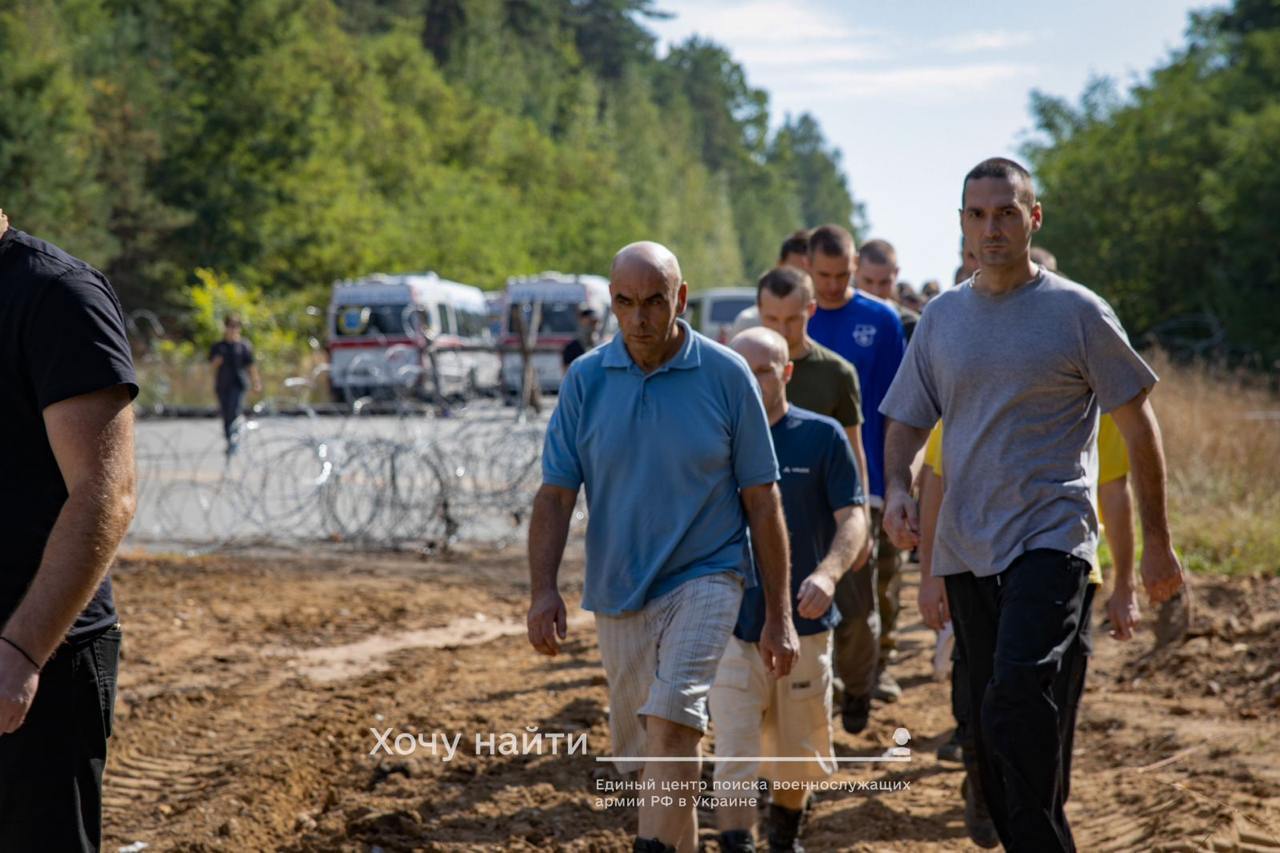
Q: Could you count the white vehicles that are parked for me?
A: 3